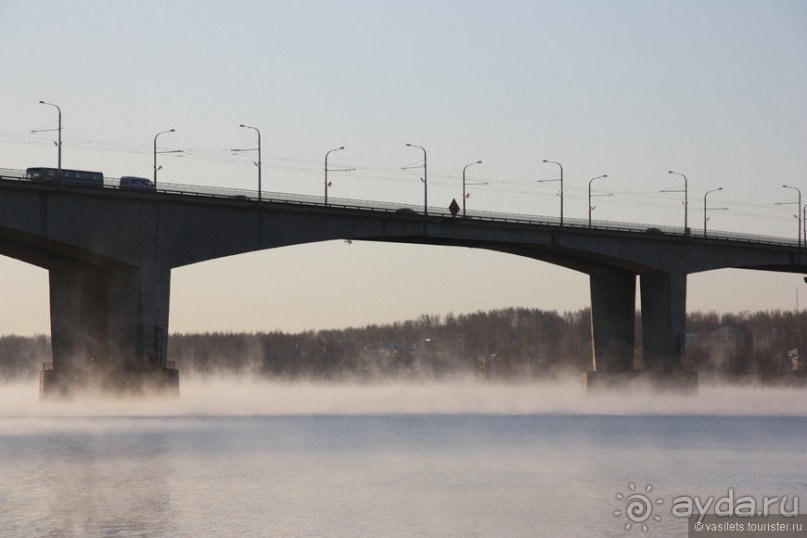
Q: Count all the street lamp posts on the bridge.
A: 12